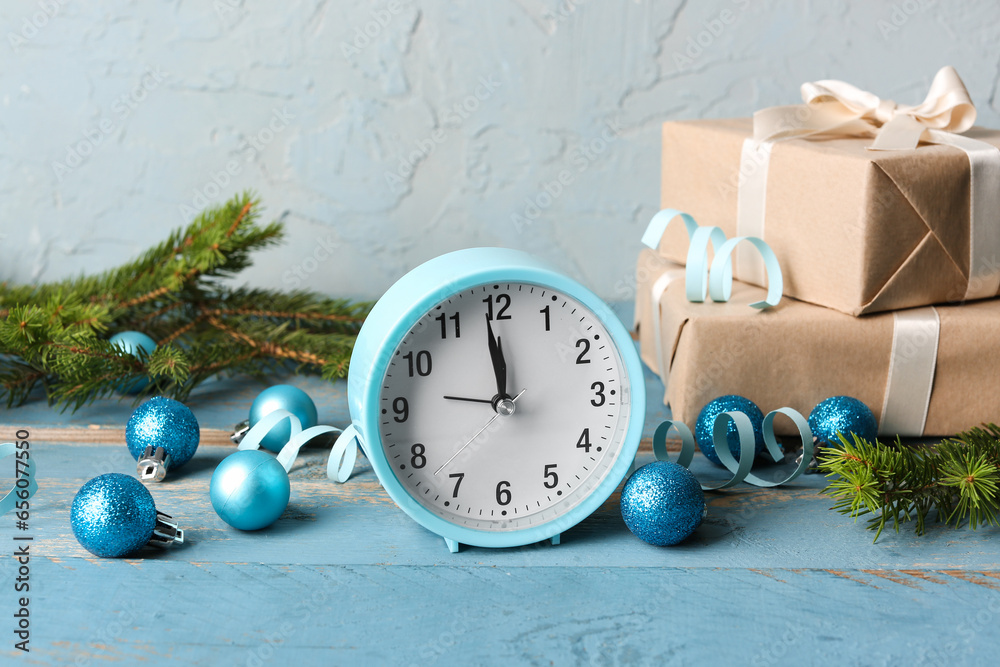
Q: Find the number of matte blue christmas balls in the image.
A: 3